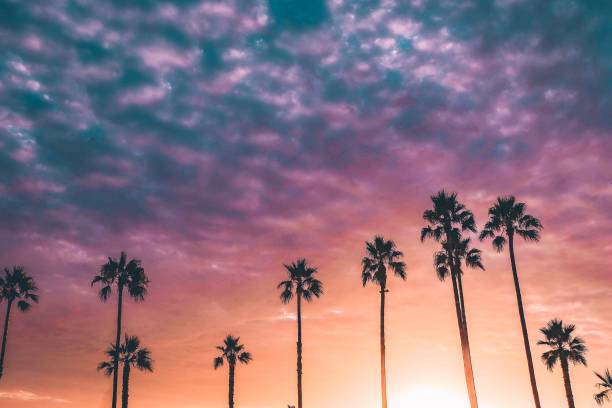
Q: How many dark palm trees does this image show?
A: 11